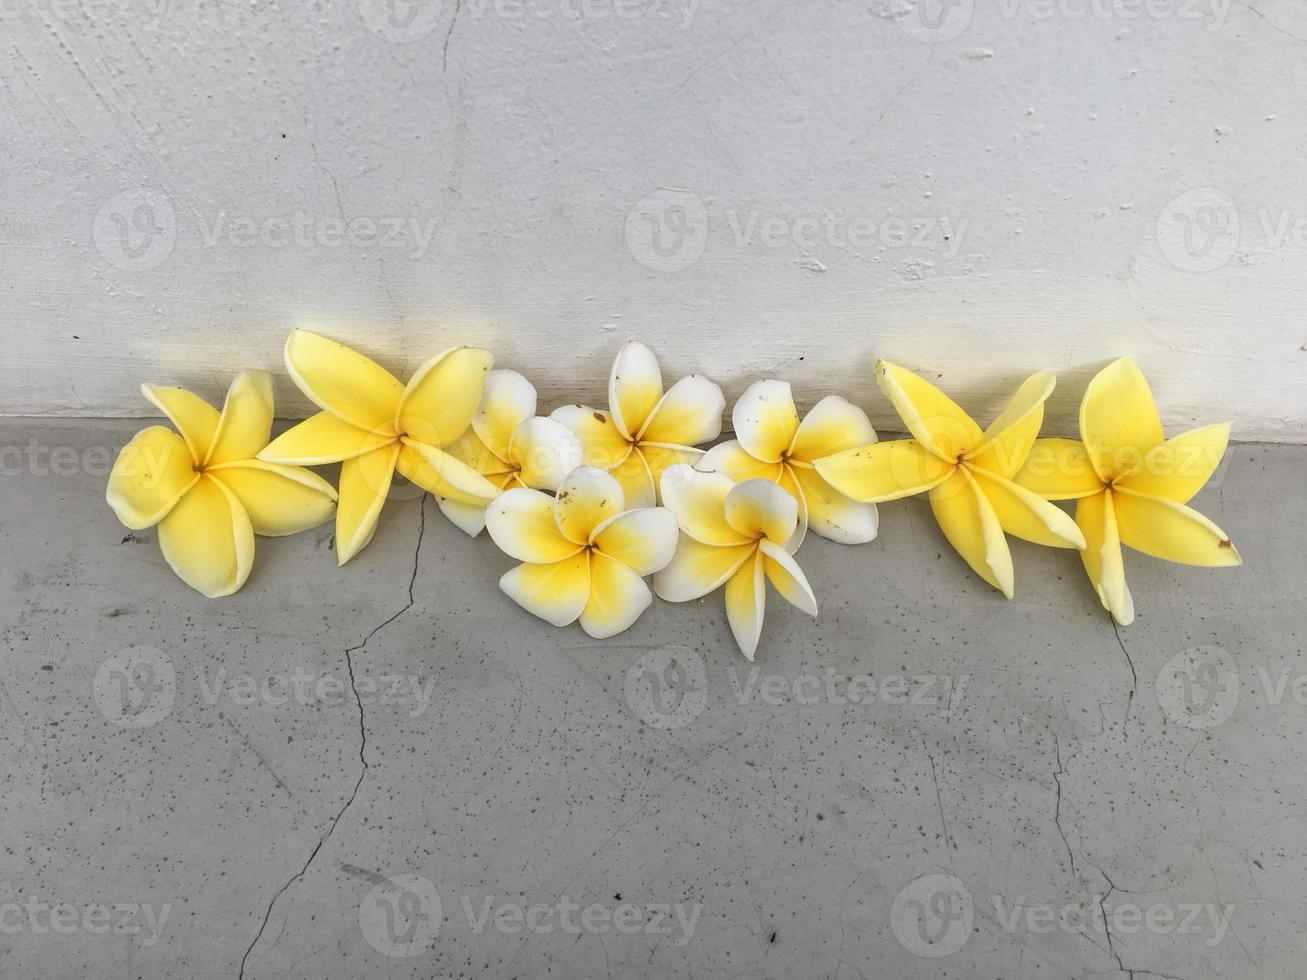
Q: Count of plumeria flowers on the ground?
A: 9